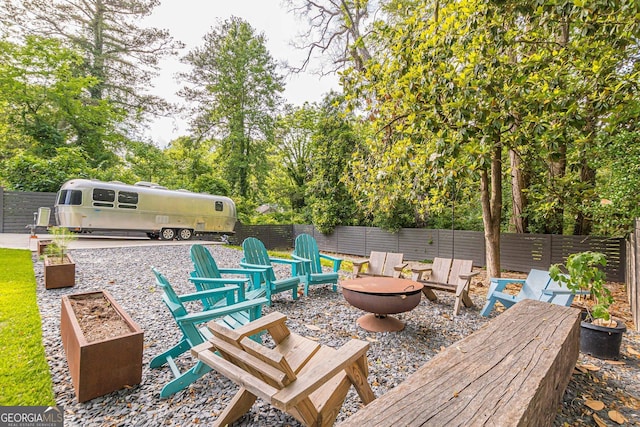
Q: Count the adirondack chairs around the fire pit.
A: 8